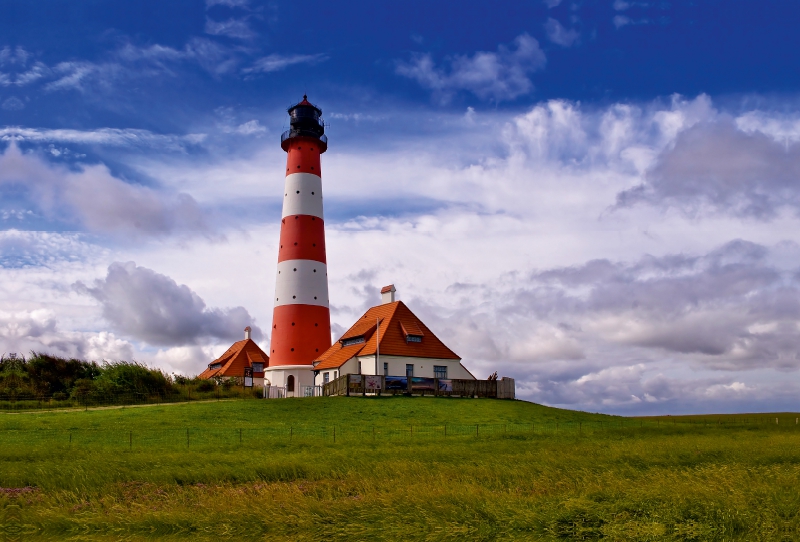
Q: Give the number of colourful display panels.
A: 5